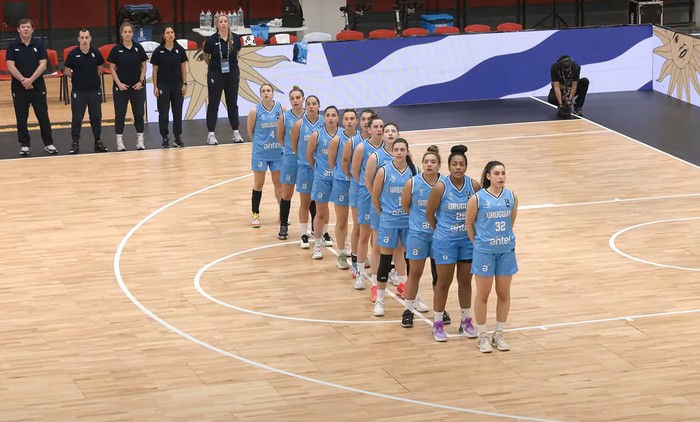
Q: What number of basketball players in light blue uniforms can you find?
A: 12